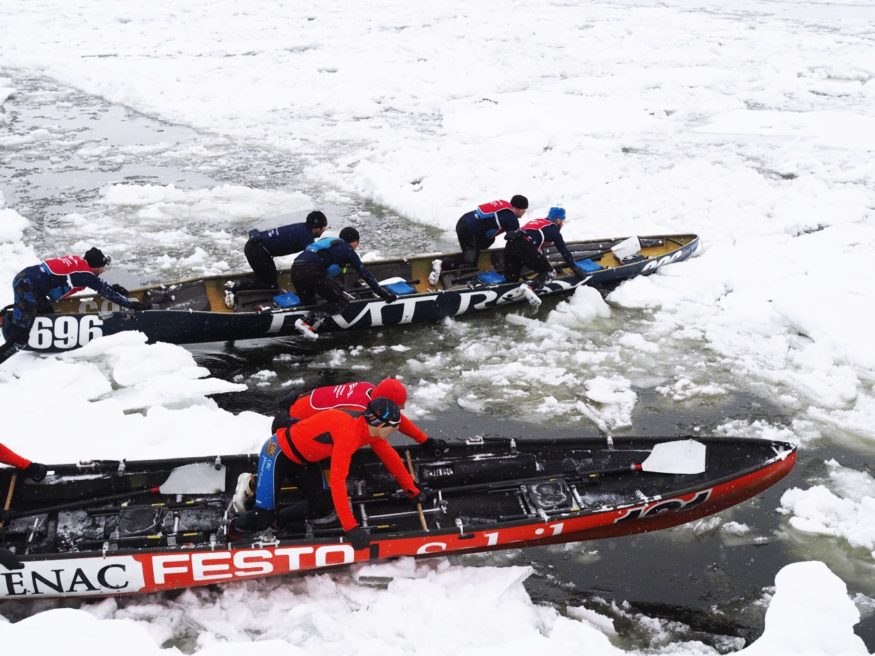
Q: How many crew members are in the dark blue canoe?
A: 5